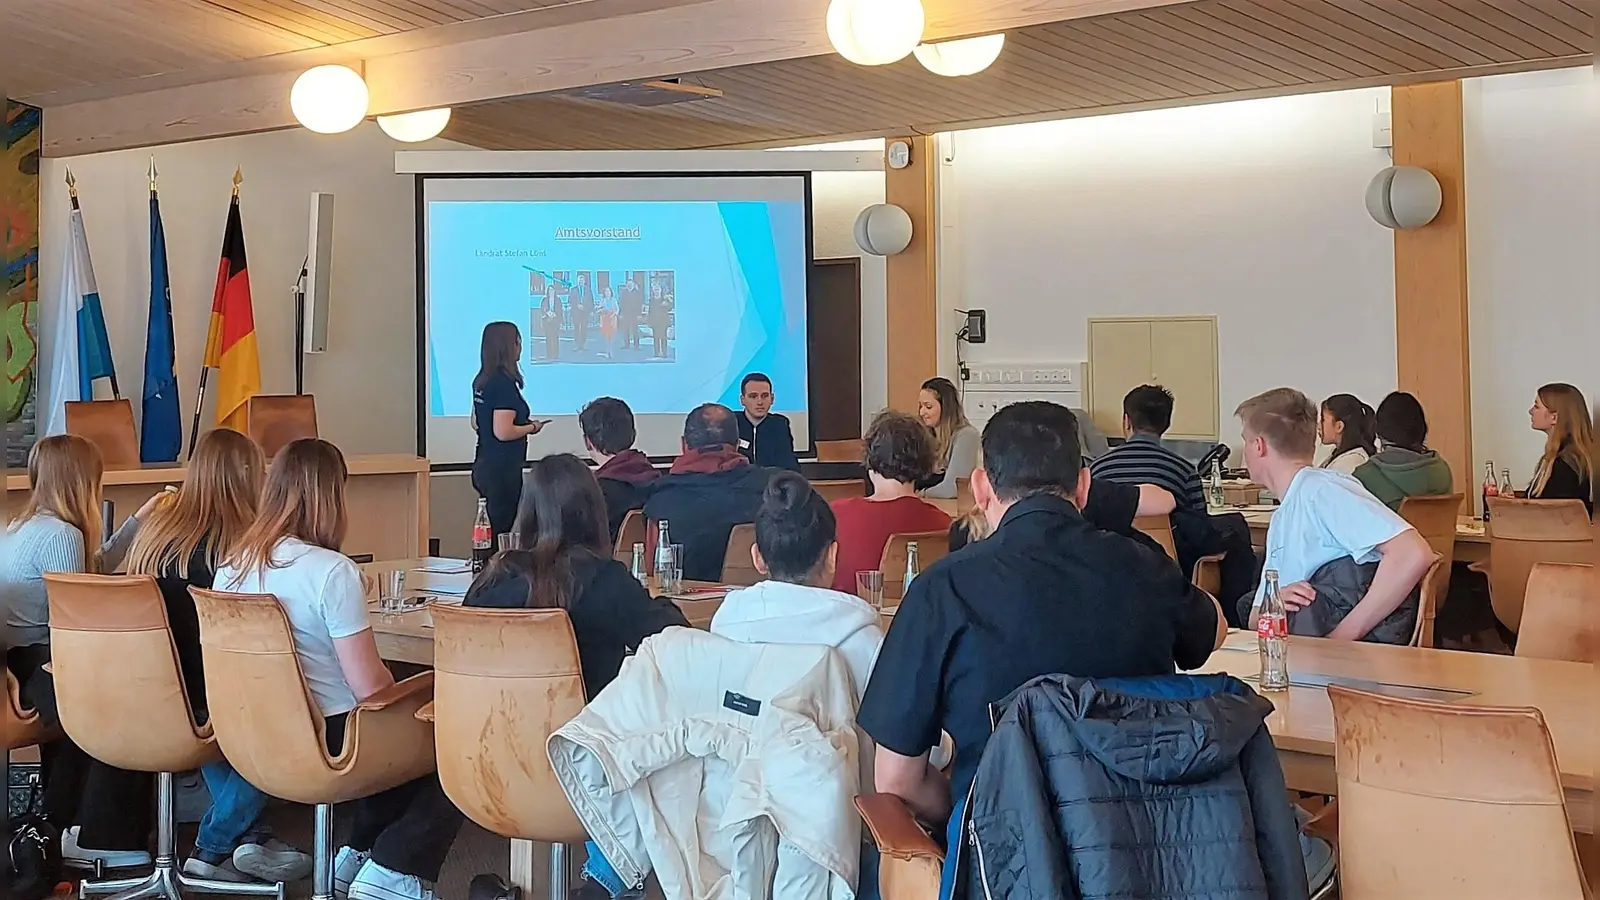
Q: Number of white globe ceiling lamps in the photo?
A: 4